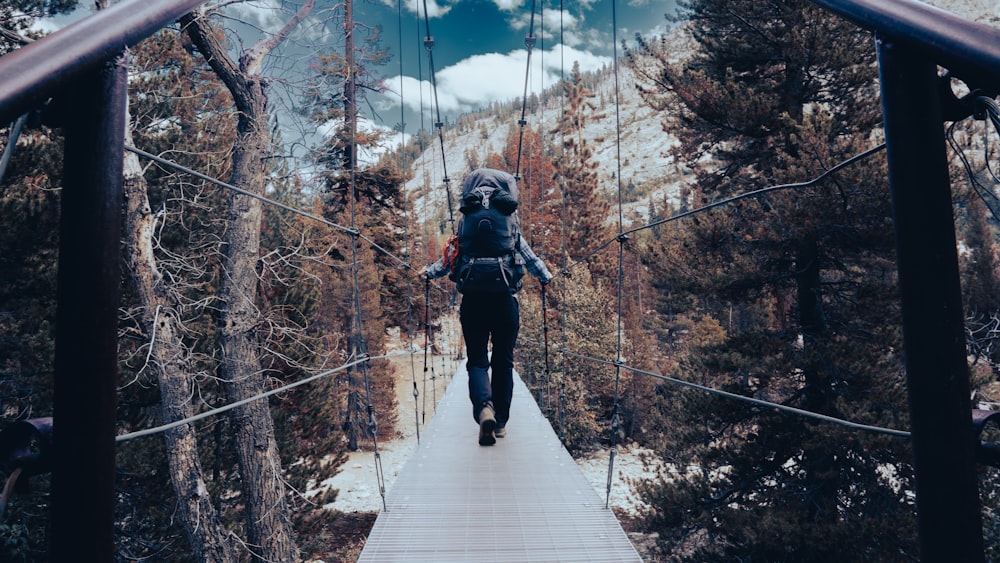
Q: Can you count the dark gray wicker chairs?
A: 0